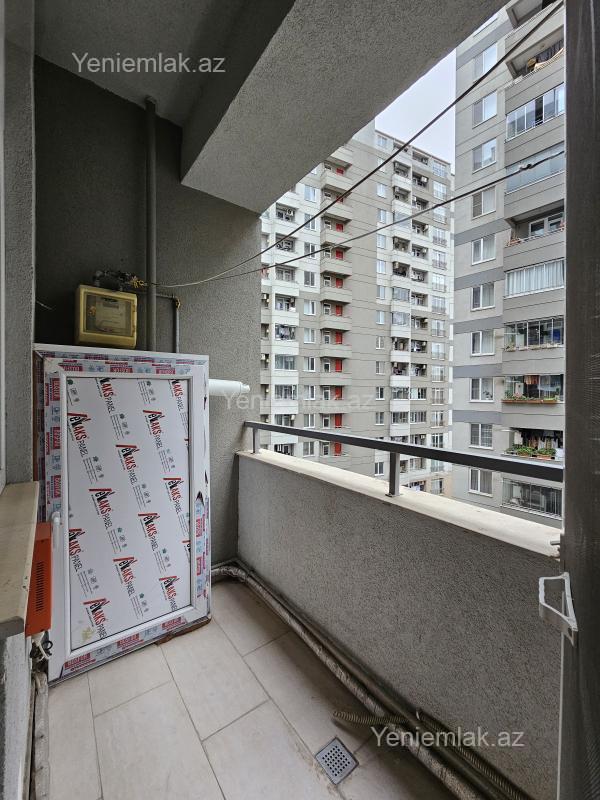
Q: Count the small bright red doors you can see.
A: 11